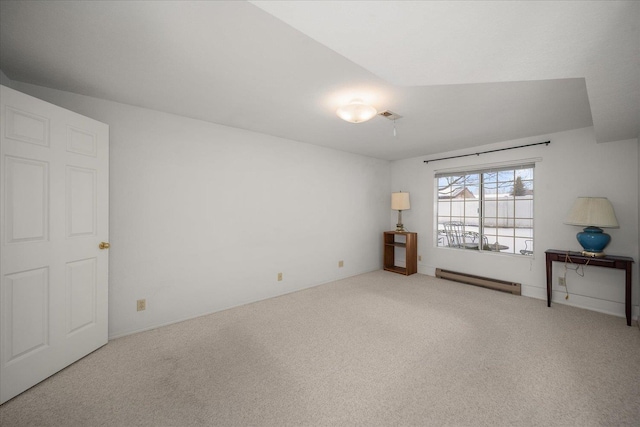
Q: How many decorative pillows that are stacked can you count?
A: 0